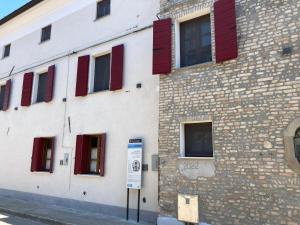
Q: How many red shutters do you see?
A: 11